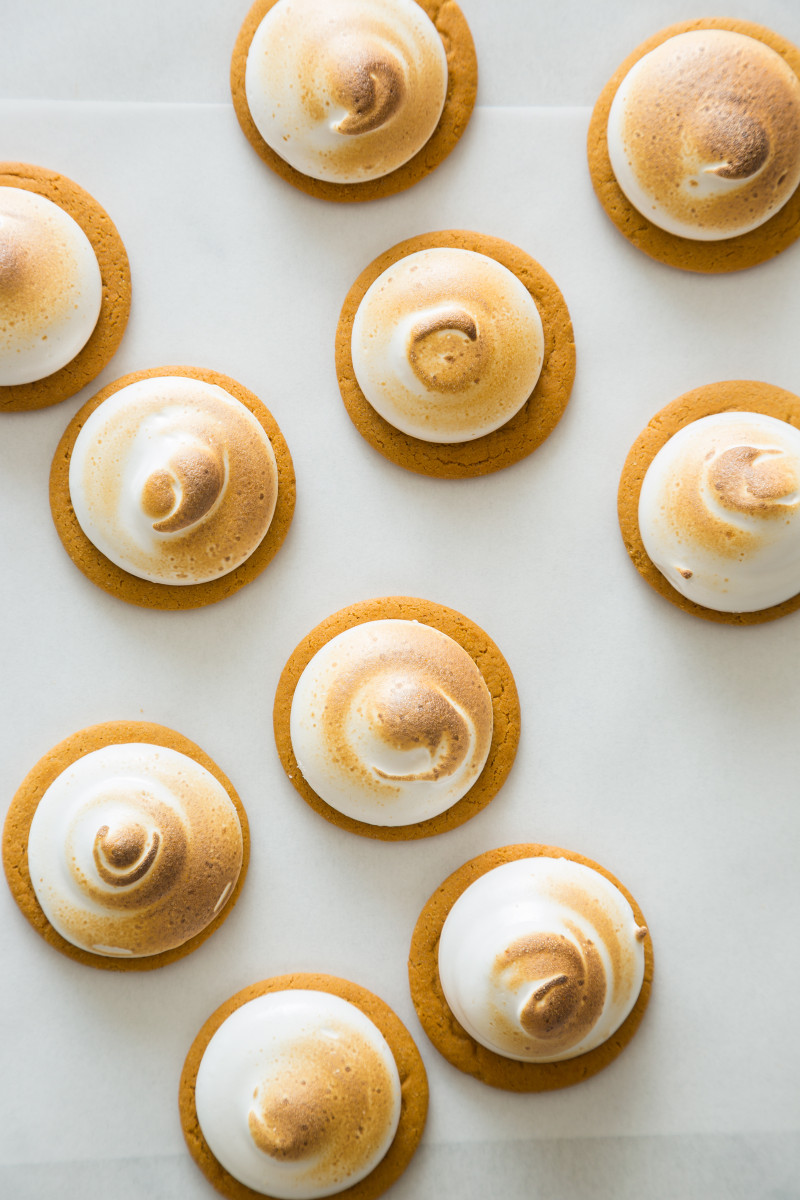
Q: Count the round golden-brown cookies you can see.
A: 10